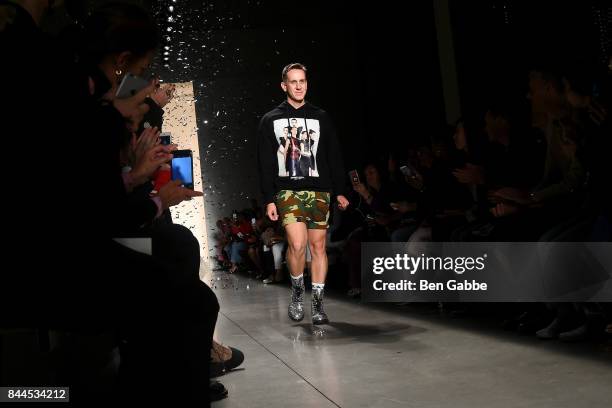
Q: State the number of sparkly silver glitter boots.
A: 2